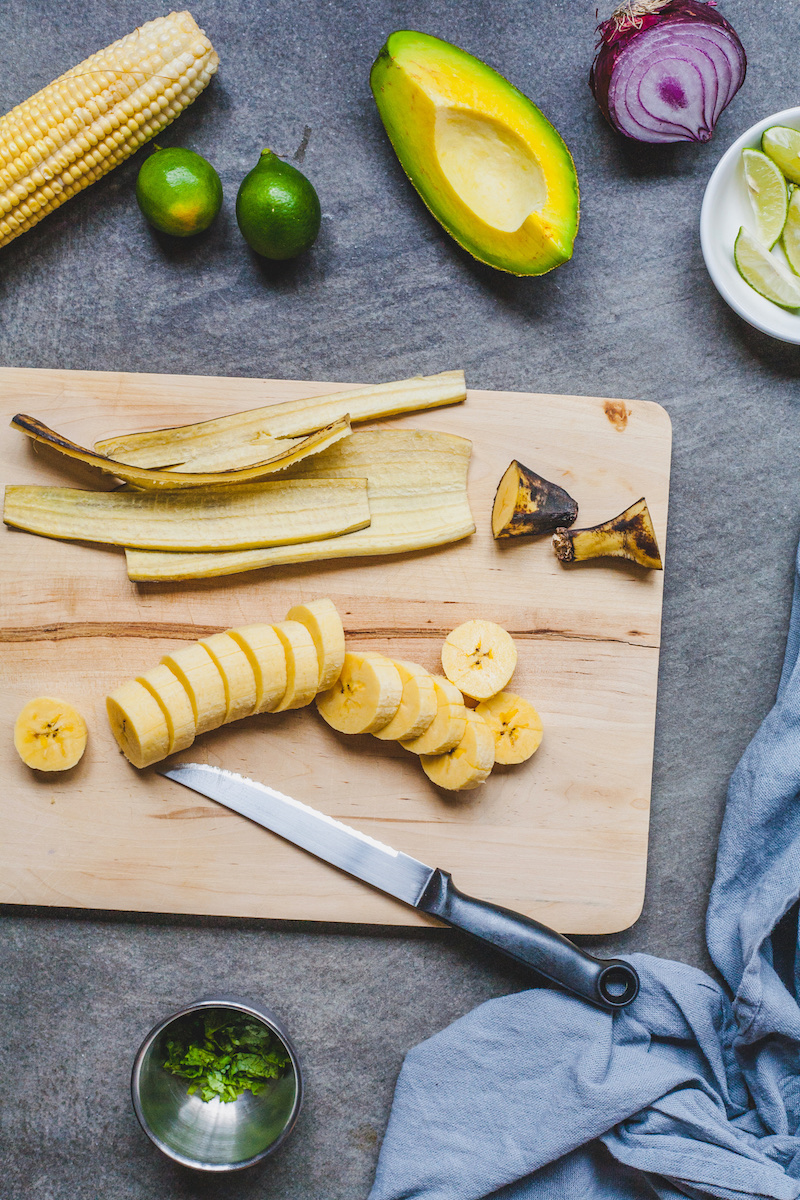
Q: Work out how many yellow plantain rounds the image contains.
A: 14